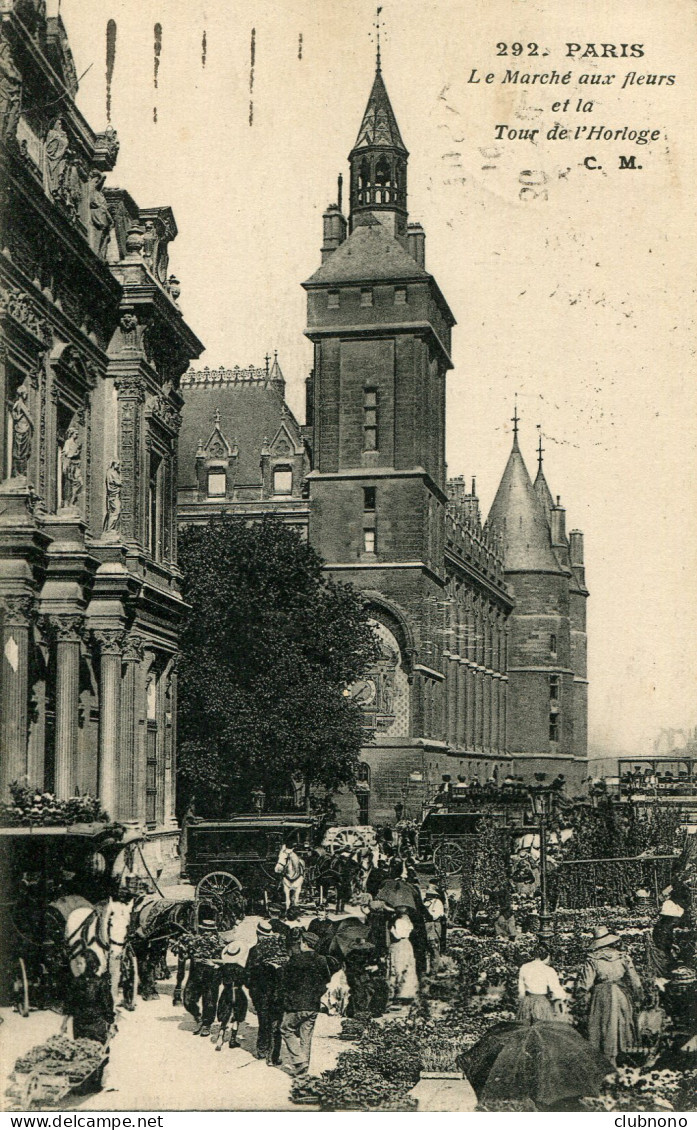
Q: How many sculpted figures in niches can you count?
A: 3